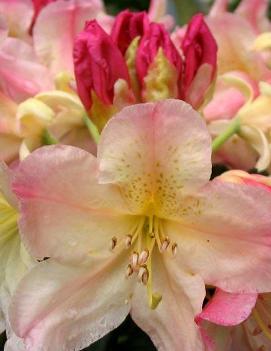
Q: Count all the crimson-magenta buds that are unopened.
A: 4